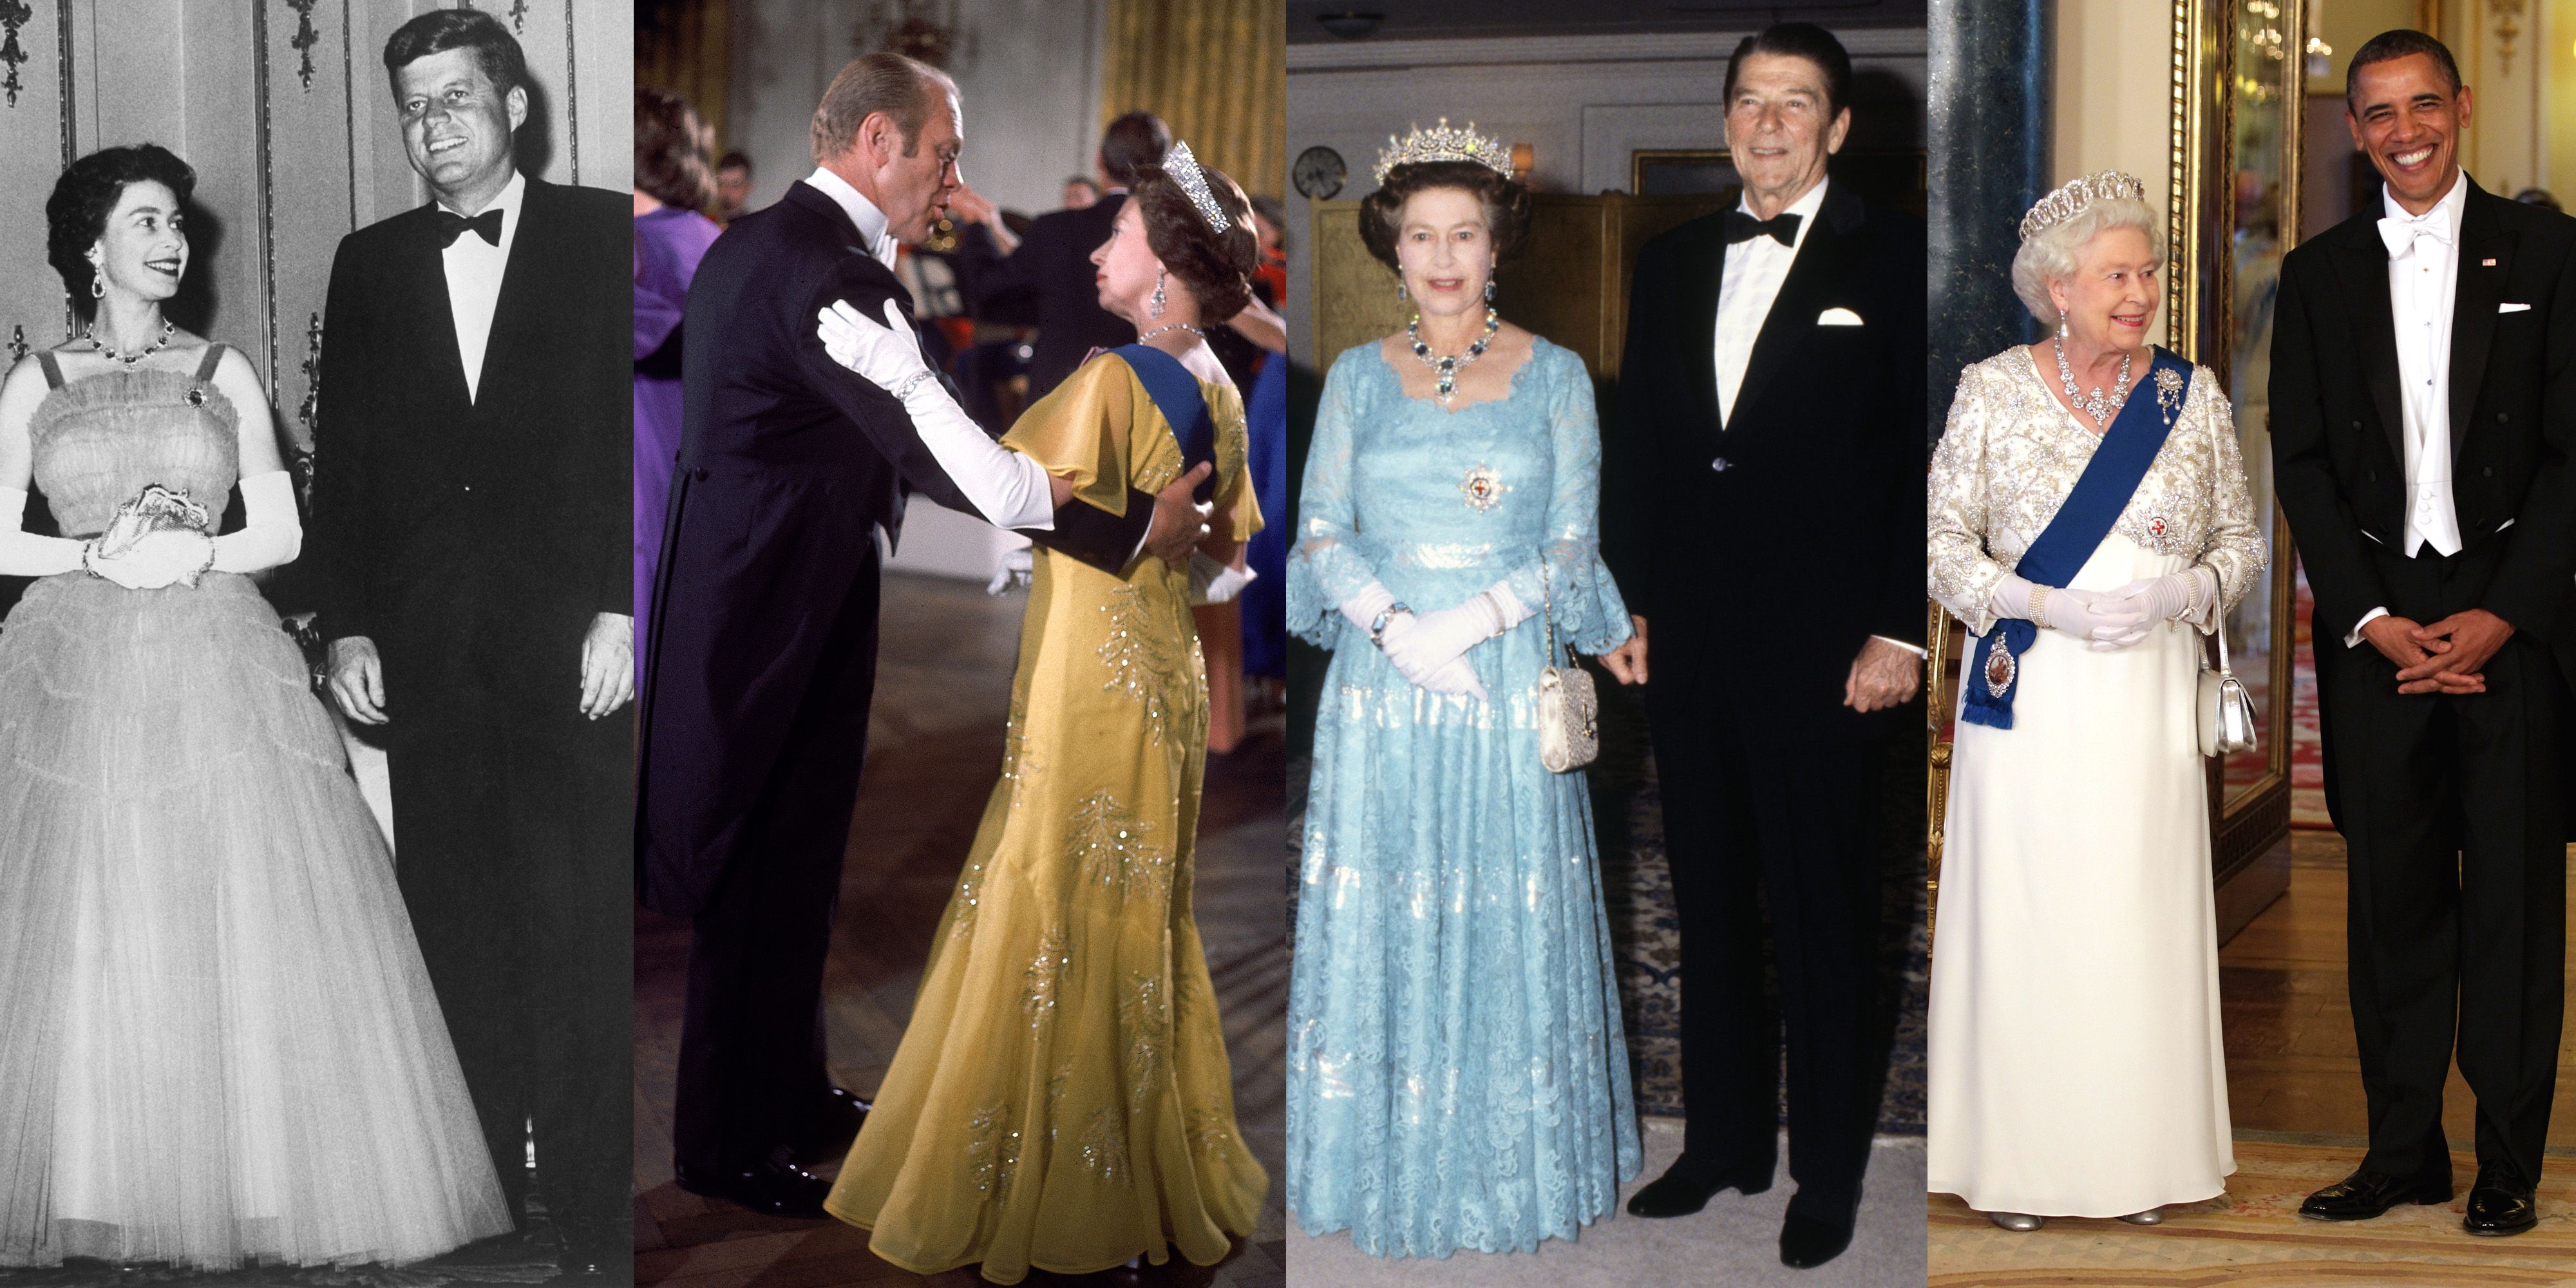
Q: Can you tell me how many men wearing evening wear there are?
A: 4